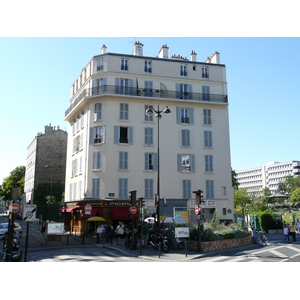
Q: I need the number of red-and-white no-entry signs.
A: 4